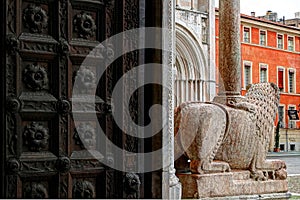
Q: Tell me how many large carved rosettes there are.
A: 8